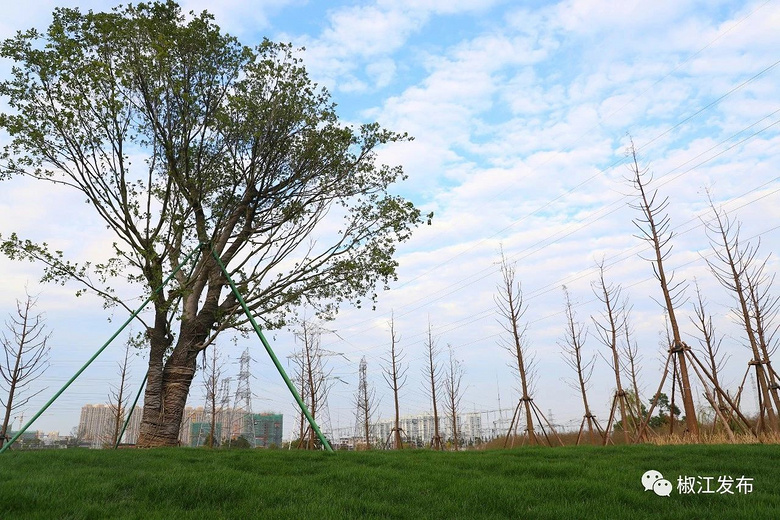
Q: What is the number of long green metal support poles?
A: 3